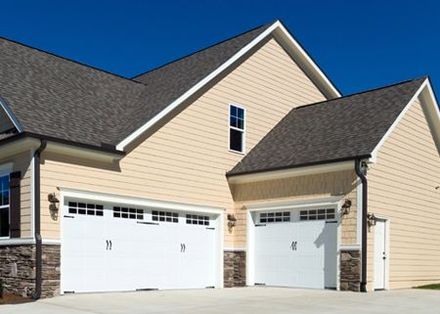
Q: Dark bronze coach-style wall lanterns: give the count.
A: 4